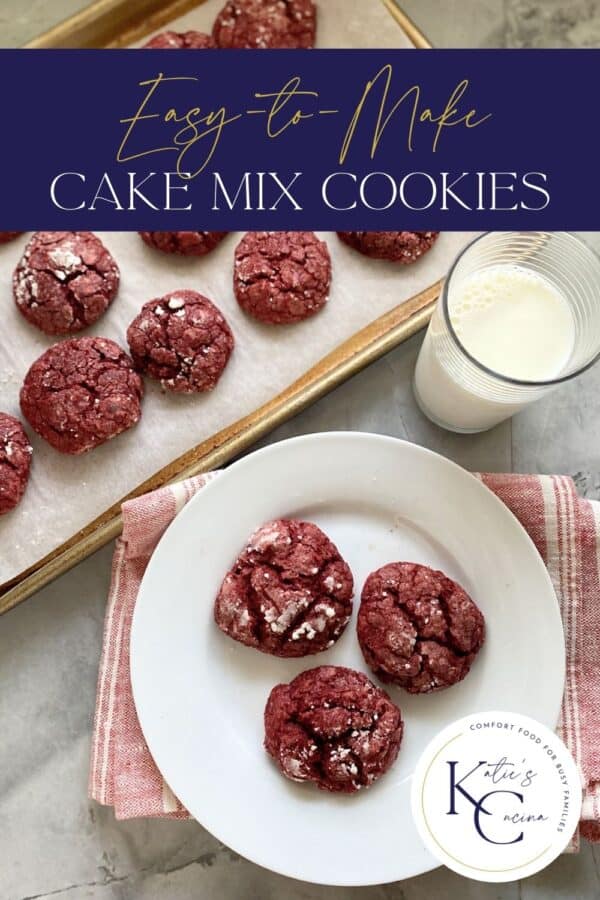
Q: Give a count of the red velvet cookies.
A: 13